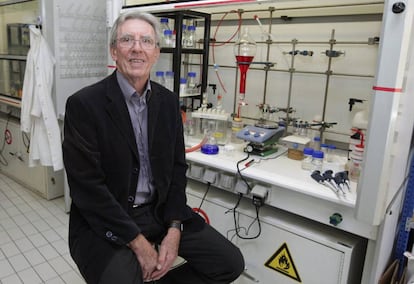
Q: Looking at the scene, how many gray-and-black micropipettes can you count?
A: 4